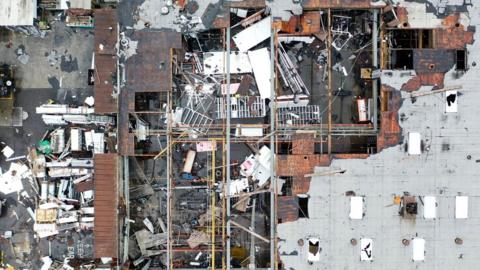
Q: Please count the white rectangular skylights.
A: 8